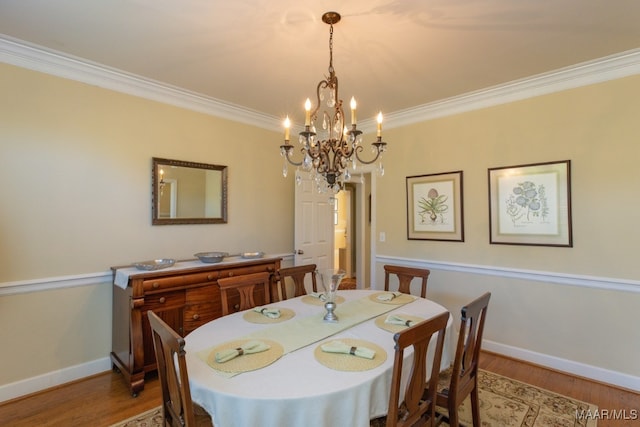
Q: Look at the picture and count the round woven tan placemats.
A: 6